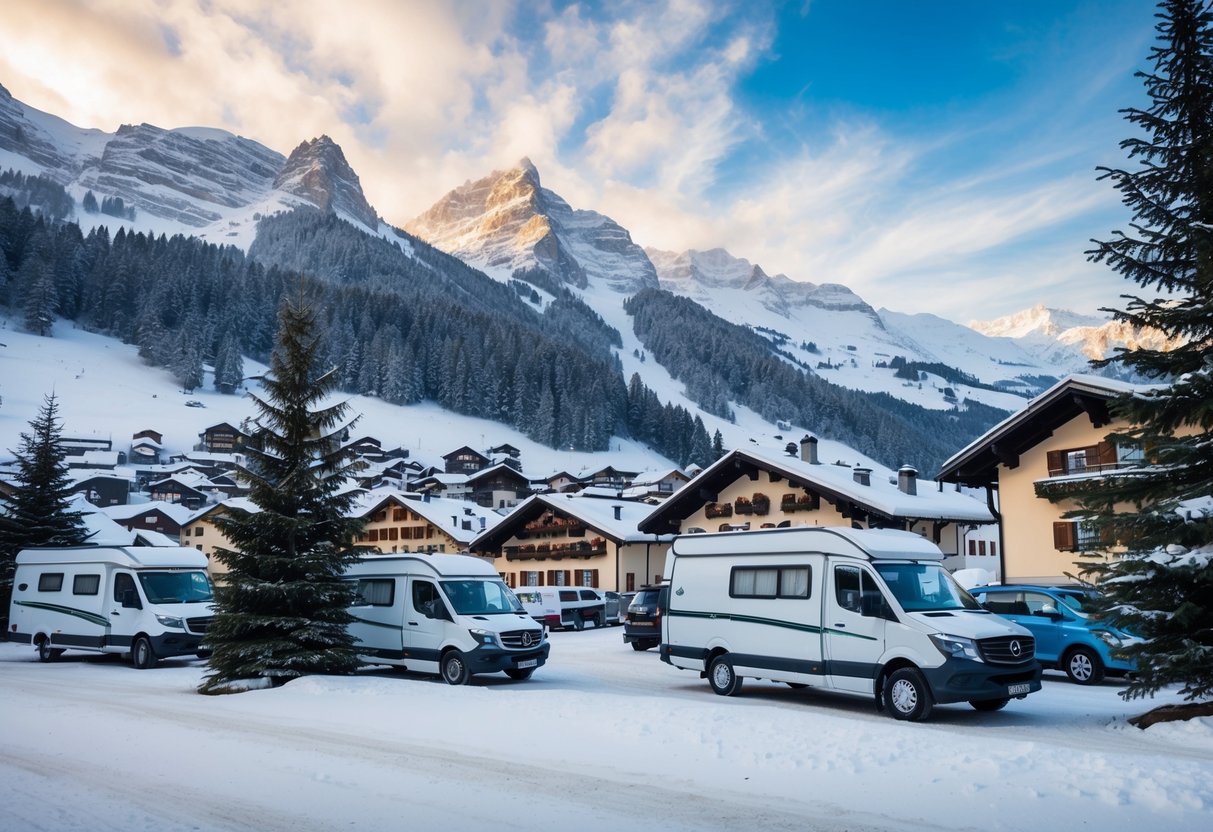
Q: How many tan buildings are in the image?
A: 5